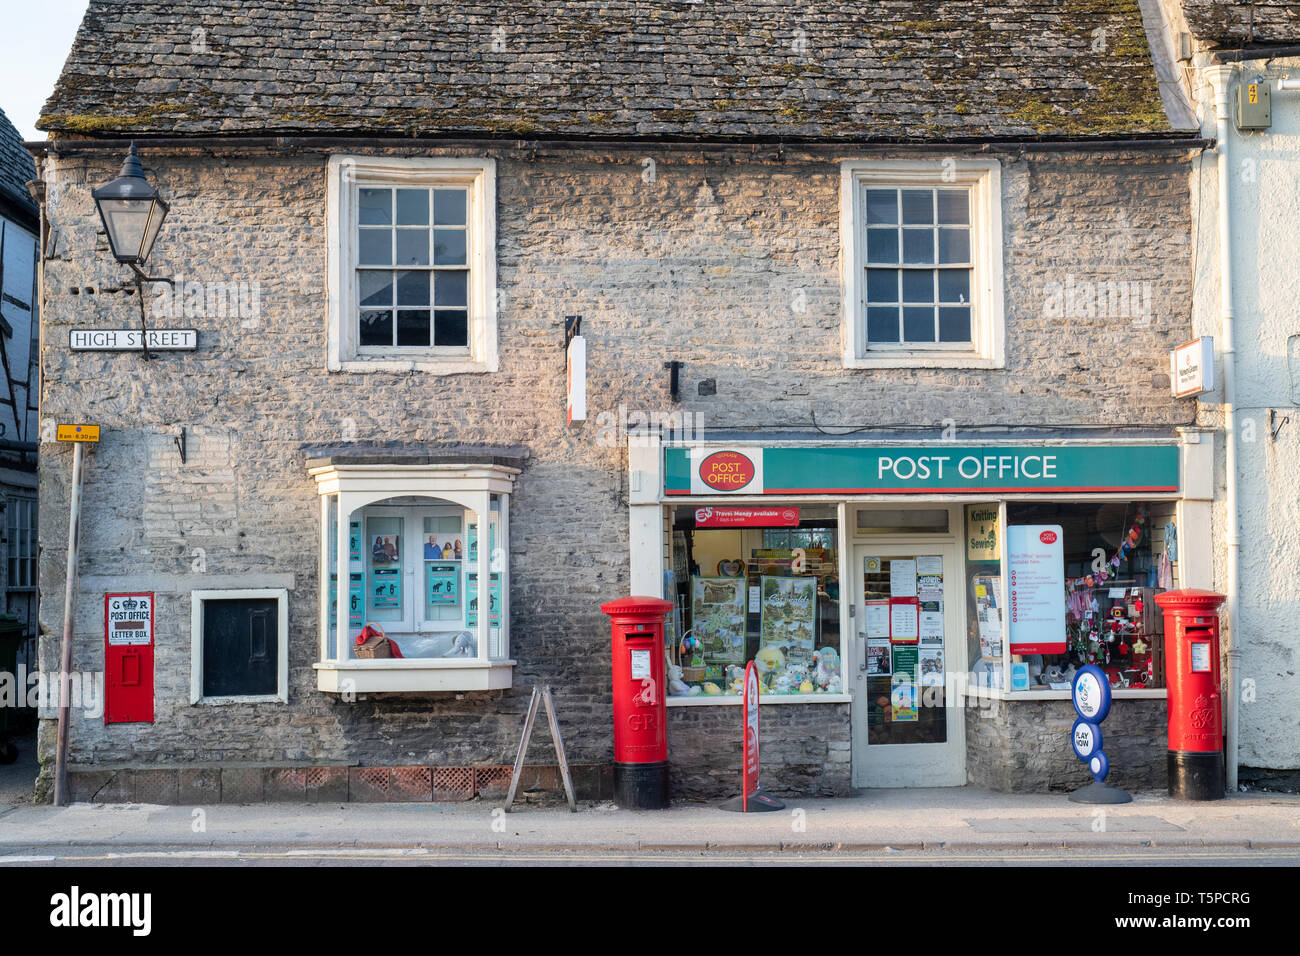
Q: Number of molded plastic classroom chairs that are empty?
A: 0